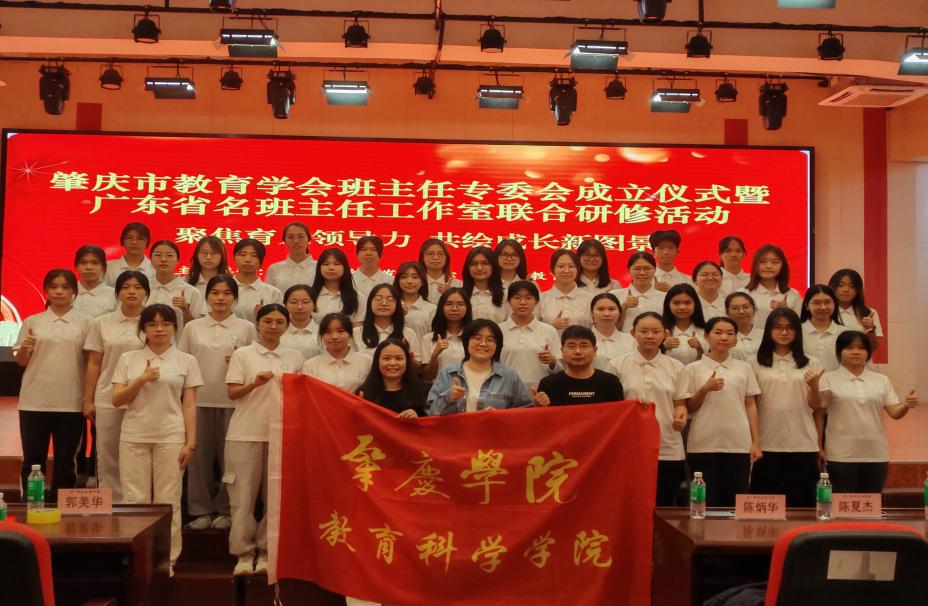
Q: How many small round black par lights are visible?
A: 10